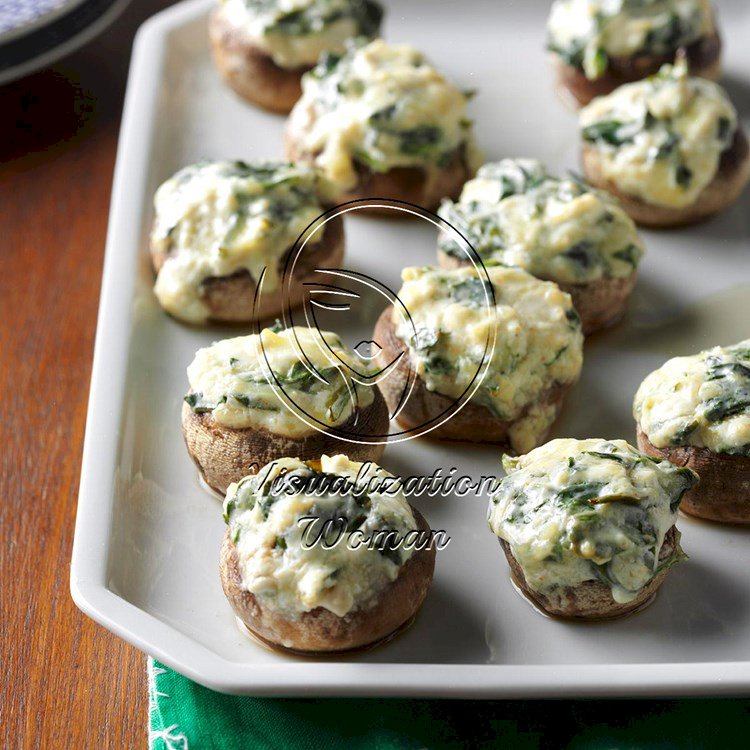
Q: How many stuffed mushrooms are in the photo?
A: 11